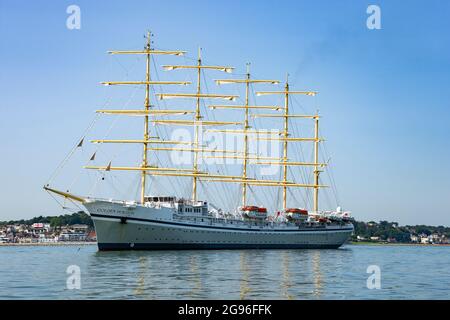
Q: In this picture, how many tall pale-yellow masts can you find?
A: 5